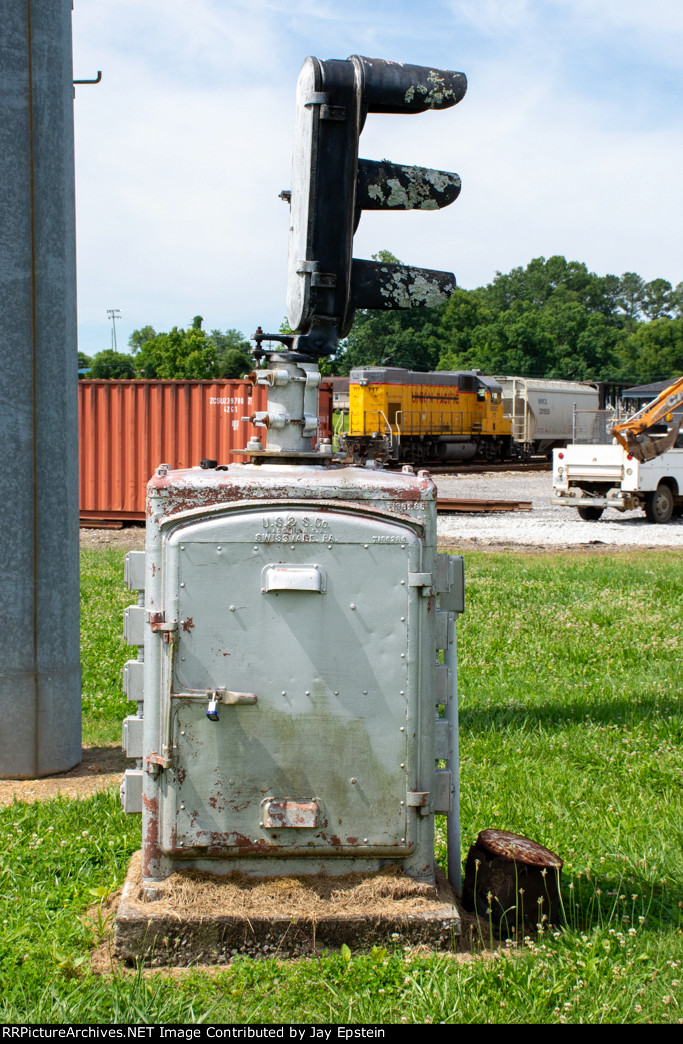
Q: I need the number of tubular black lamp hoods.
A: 3